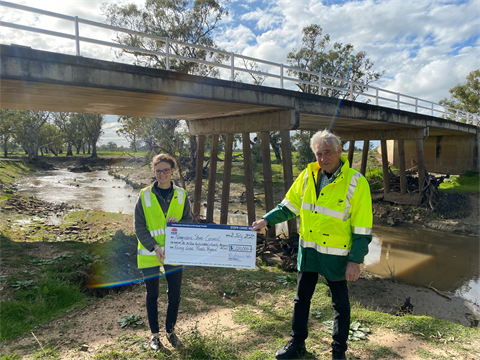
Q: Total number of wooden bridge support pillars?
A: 11